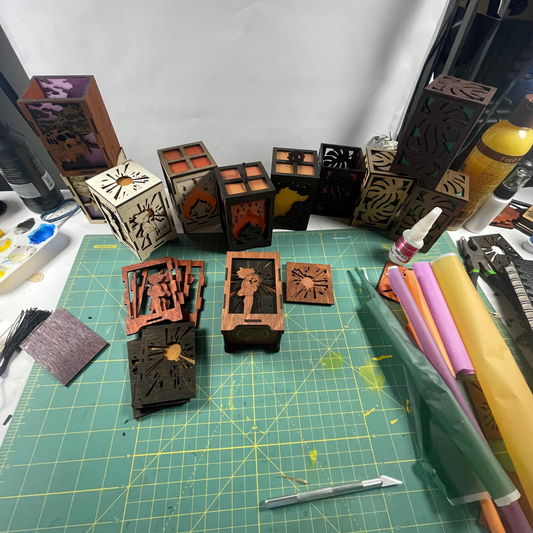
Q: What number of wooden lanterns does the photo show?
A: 11